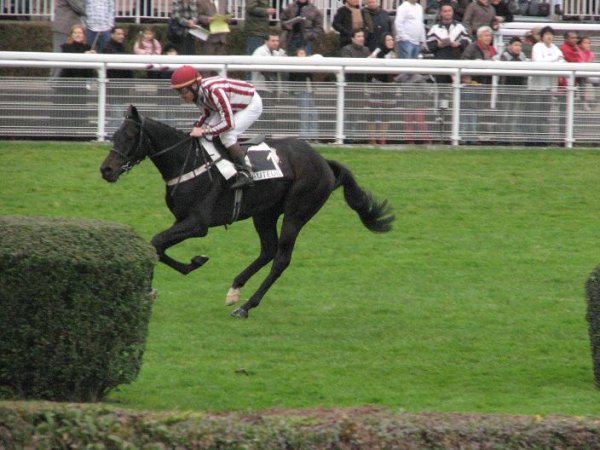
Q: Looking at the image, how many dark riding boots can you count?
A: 1